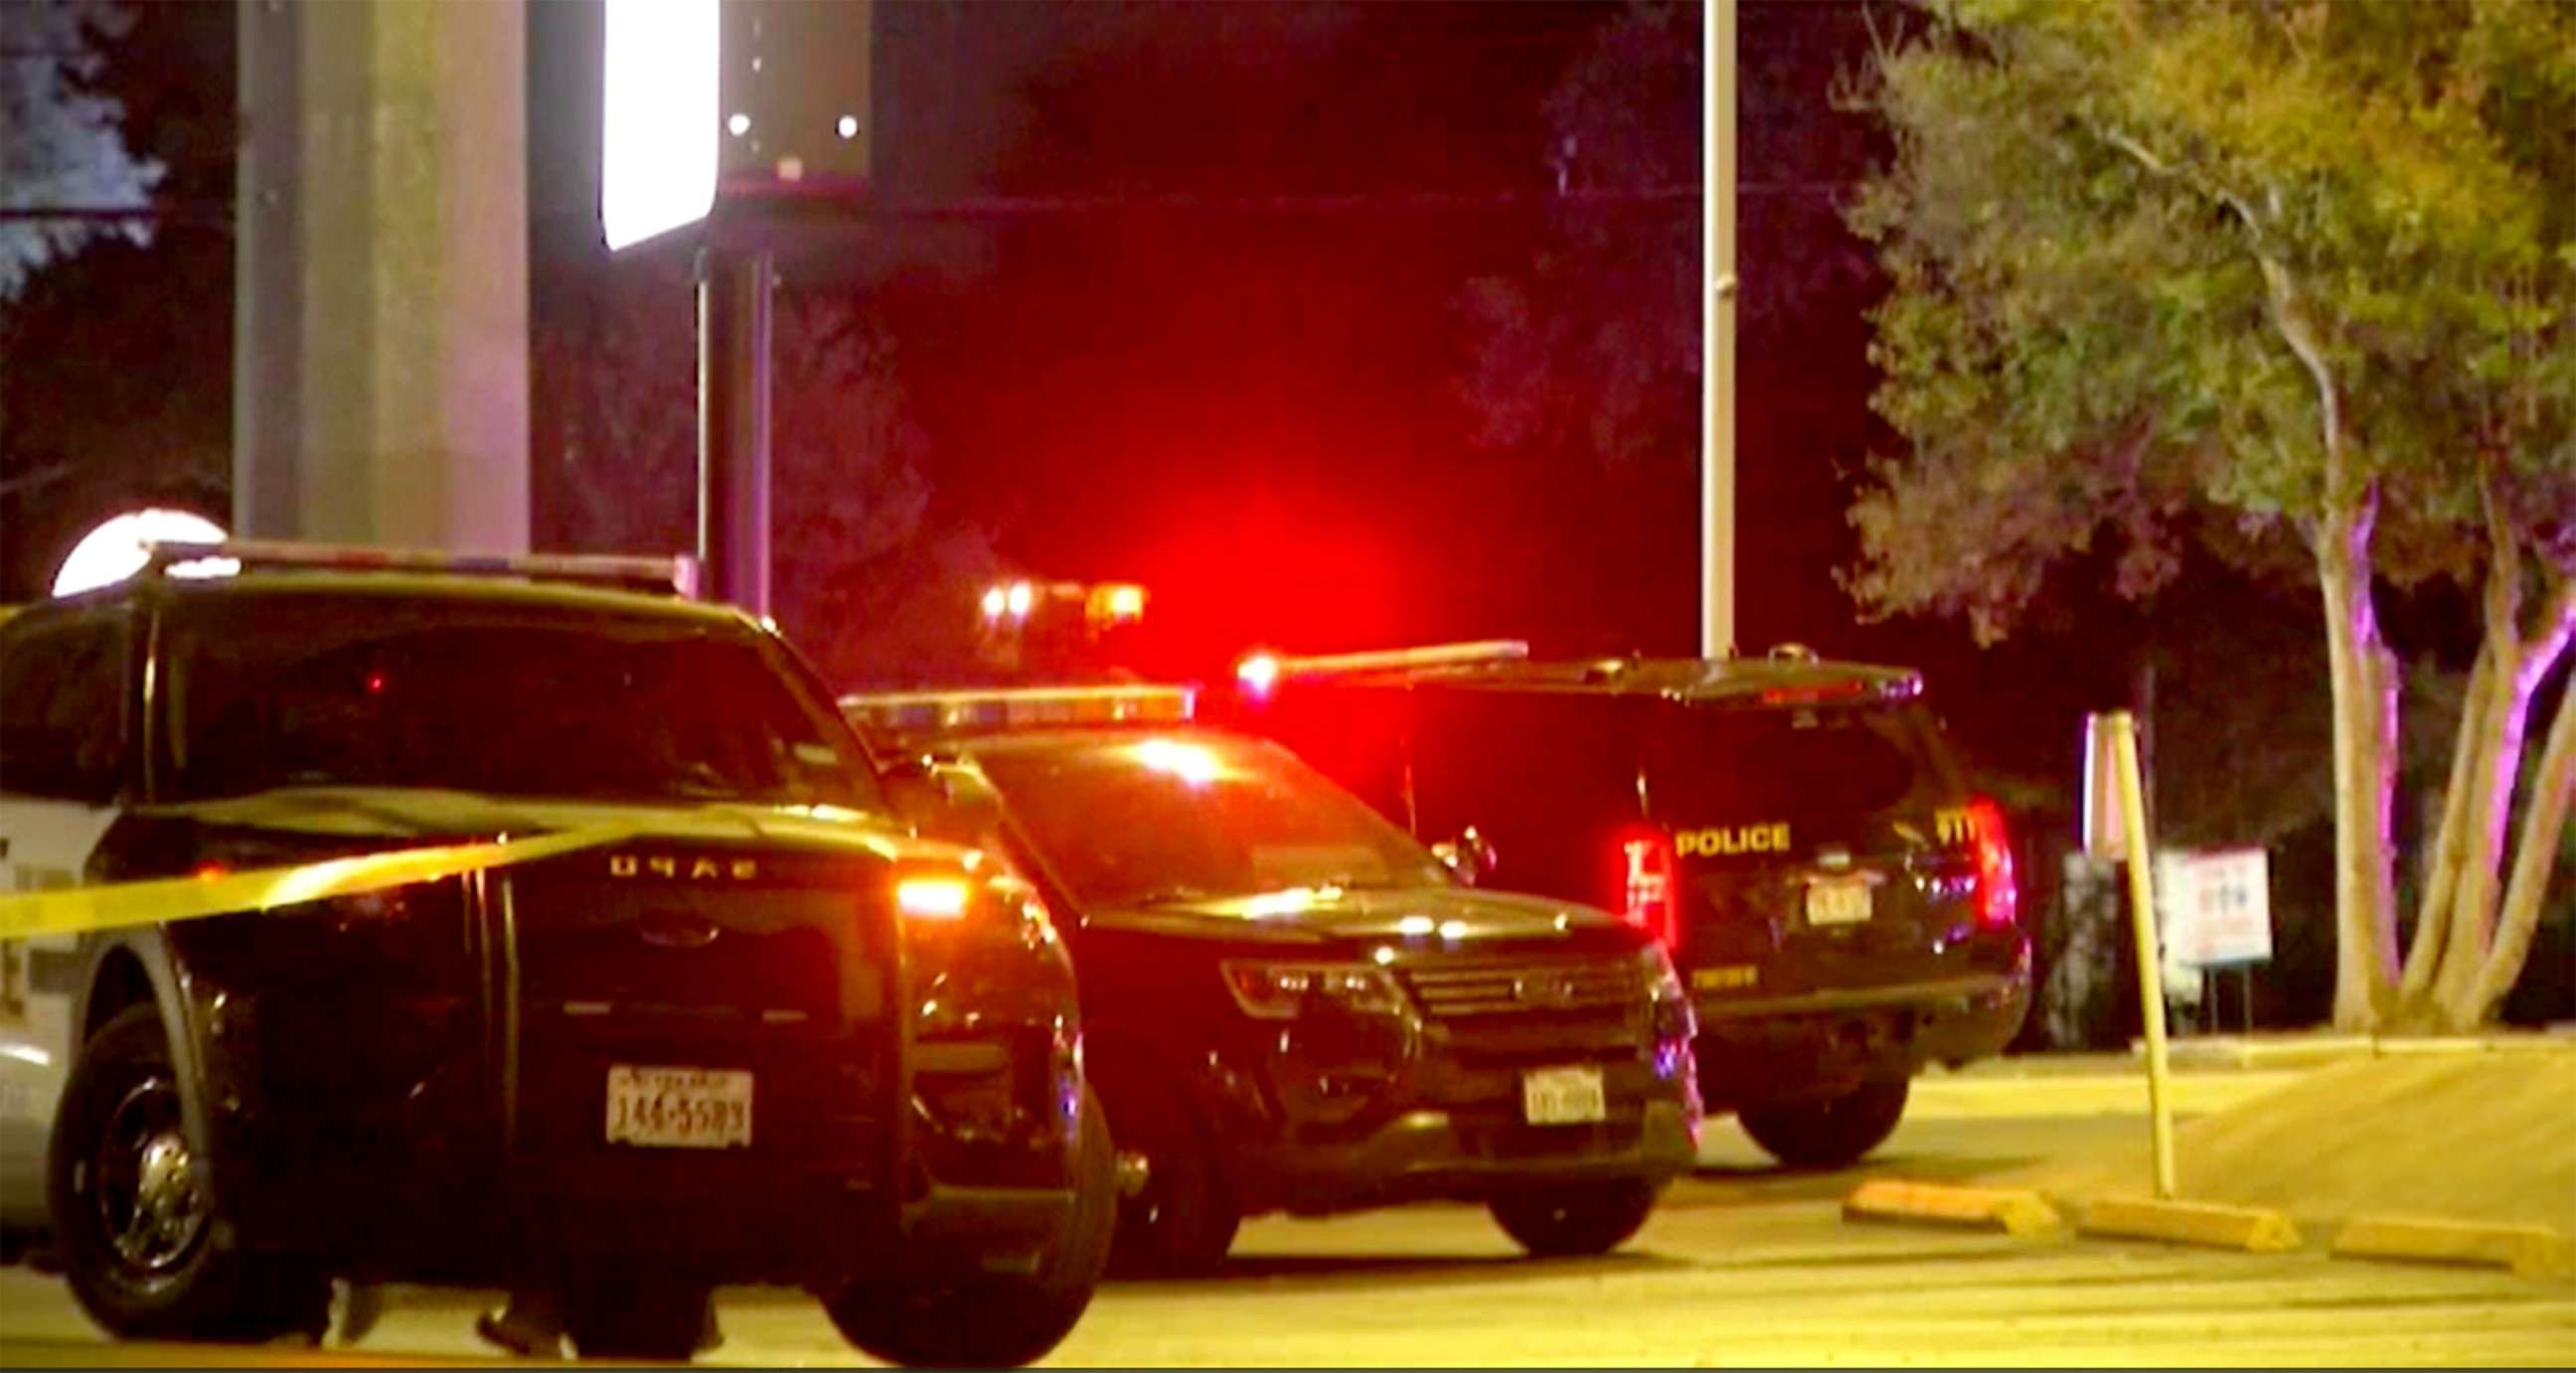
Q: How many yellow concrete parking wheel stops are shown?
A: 3